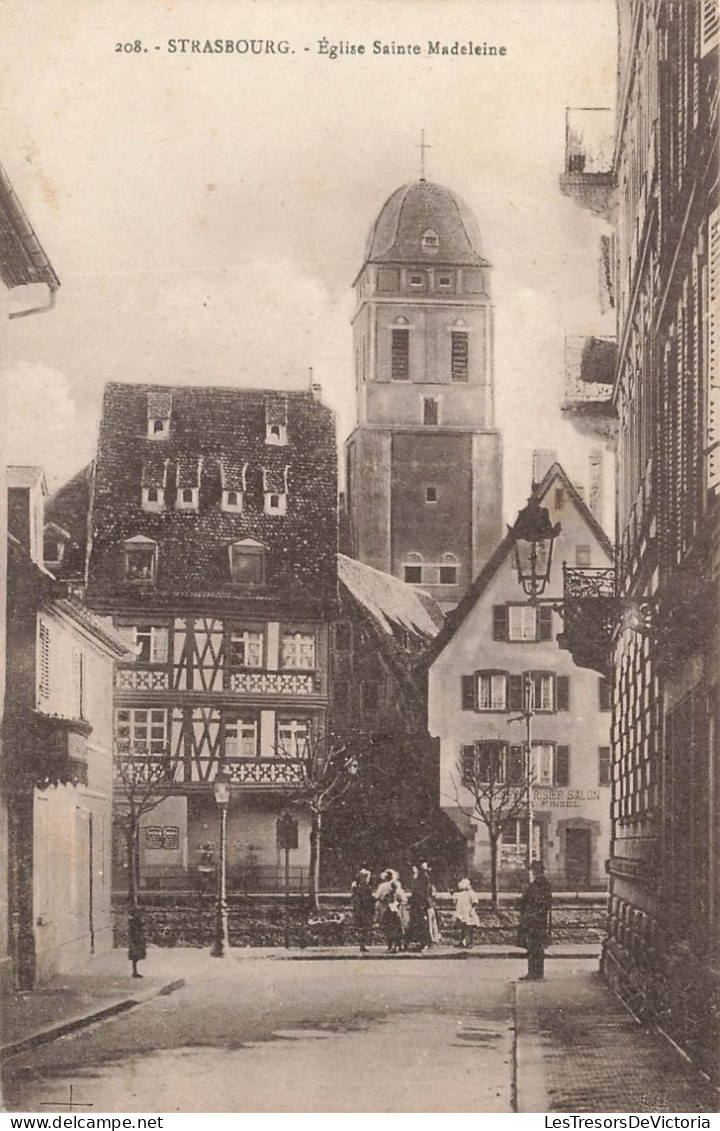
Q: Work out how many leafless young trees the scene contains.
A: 3